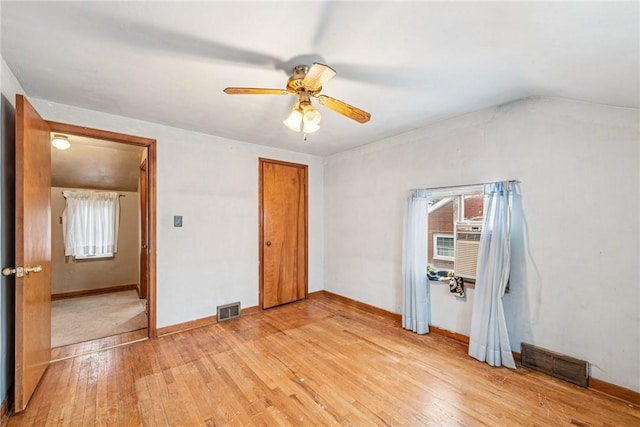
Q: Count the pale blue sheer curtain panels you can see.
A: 2